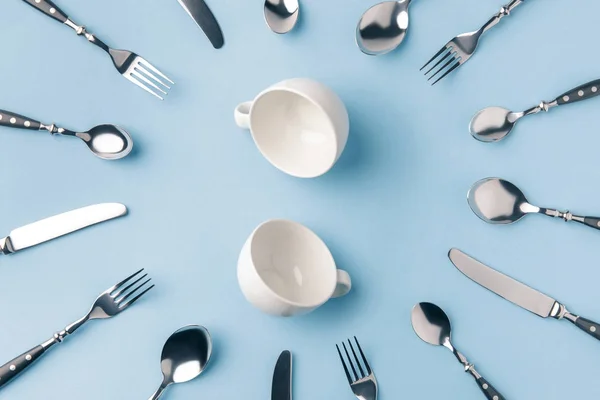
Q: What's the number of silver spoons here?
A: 7